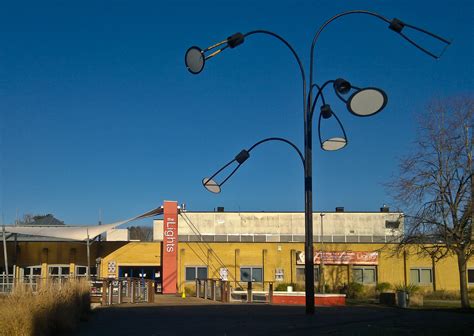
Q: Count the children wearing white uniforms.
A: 0